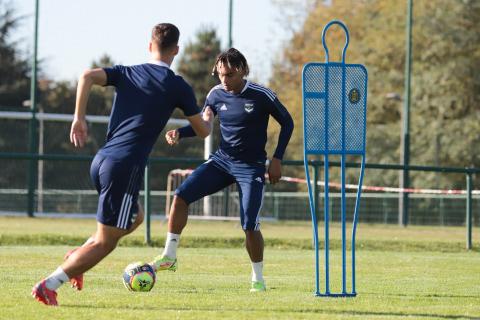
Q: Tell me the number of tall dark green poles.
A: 3